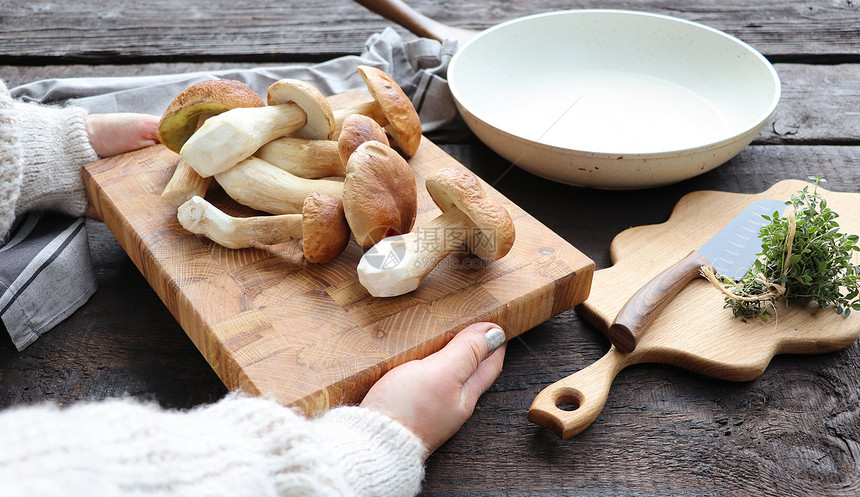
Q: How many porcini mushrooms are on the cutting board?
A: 7